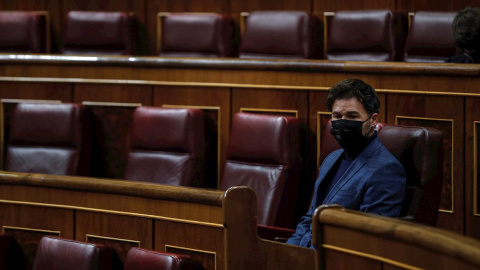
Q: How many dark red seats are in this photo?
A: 14